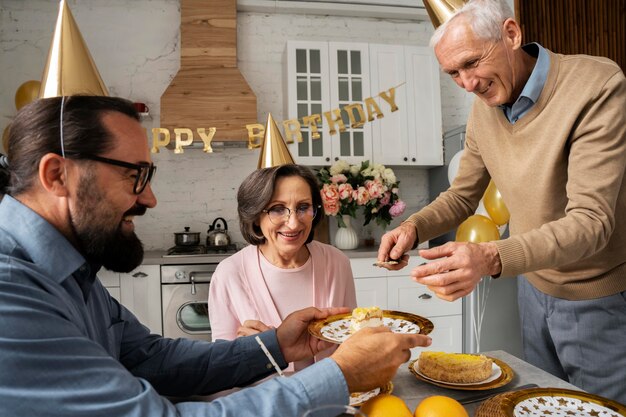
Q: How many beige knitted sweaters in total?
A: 1